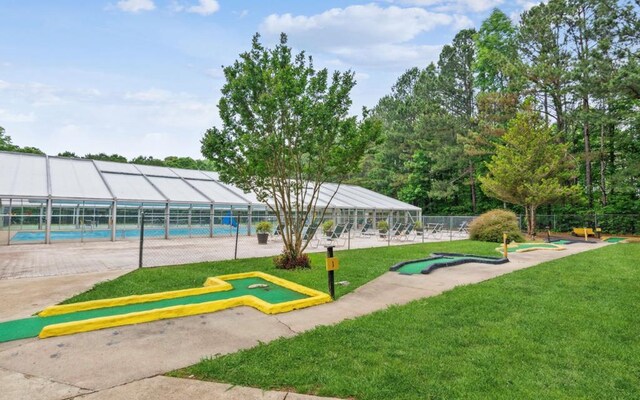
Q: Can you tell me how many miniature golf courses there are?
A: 5